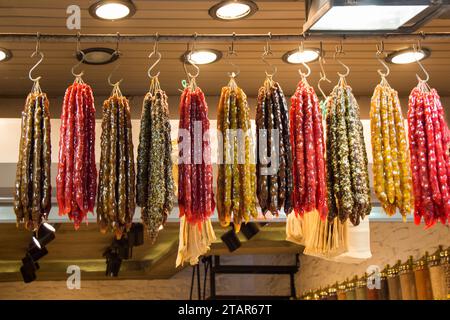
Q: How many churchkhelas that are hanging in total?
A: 11